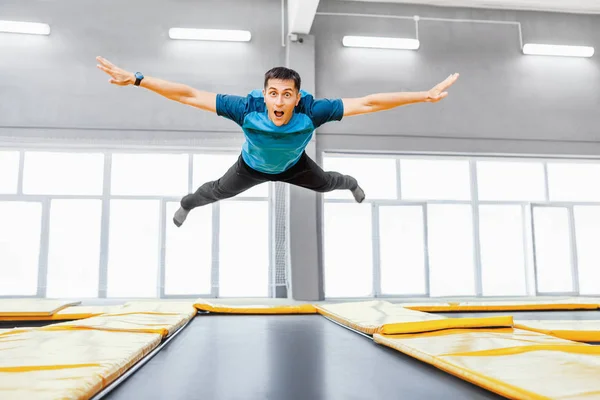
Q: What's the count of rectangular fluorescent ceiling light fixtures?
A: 4